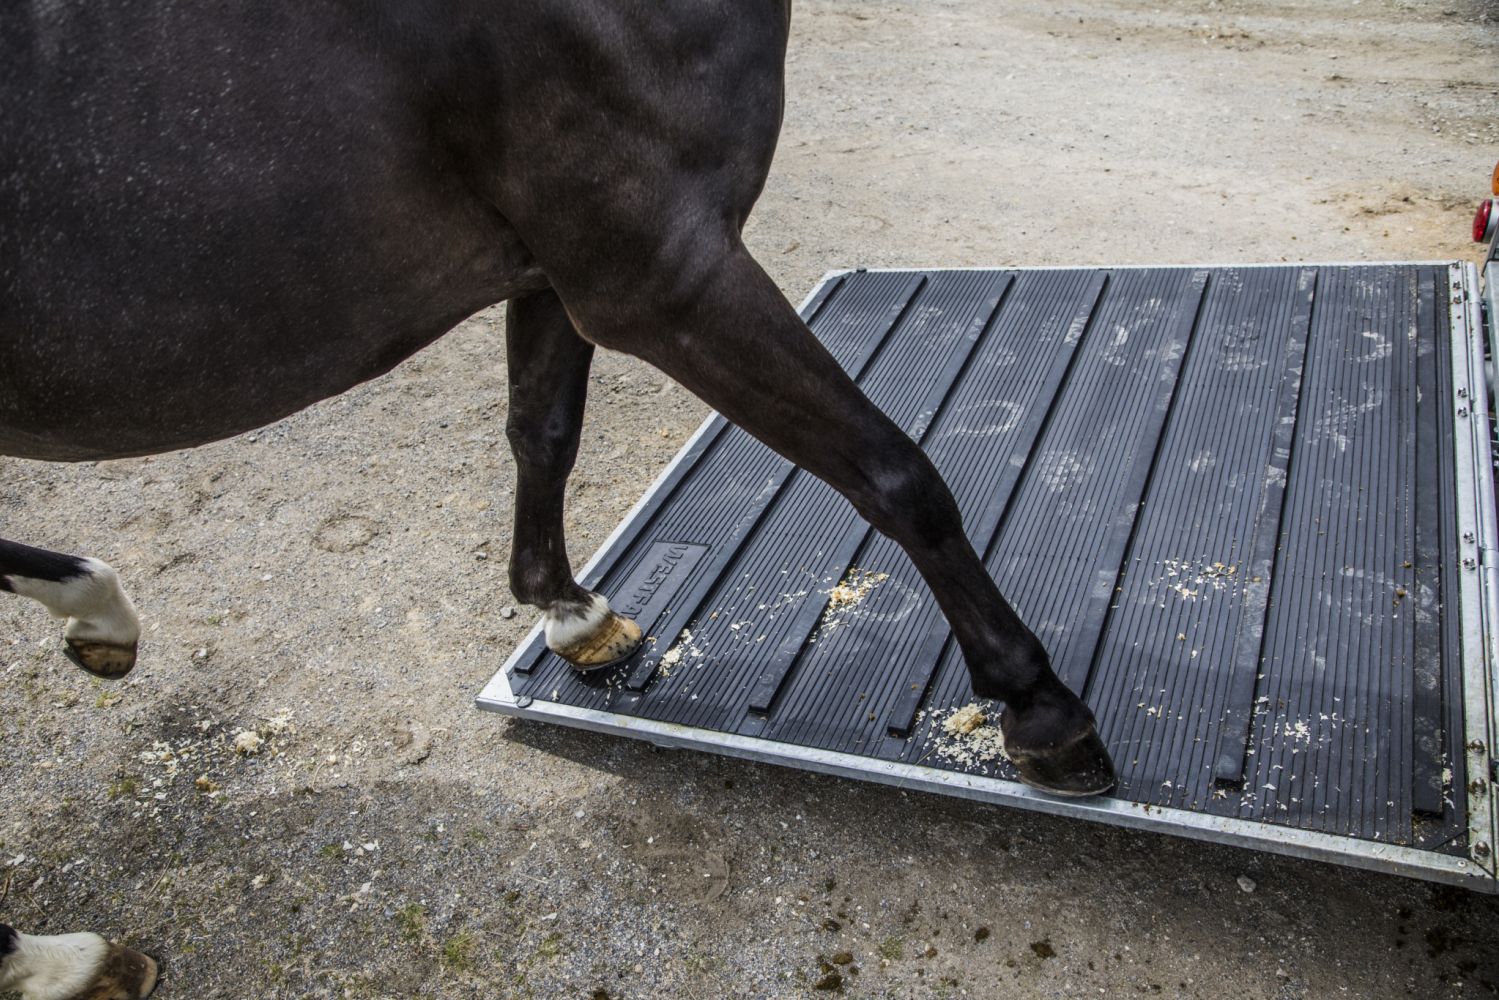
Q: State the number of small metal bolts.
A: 10